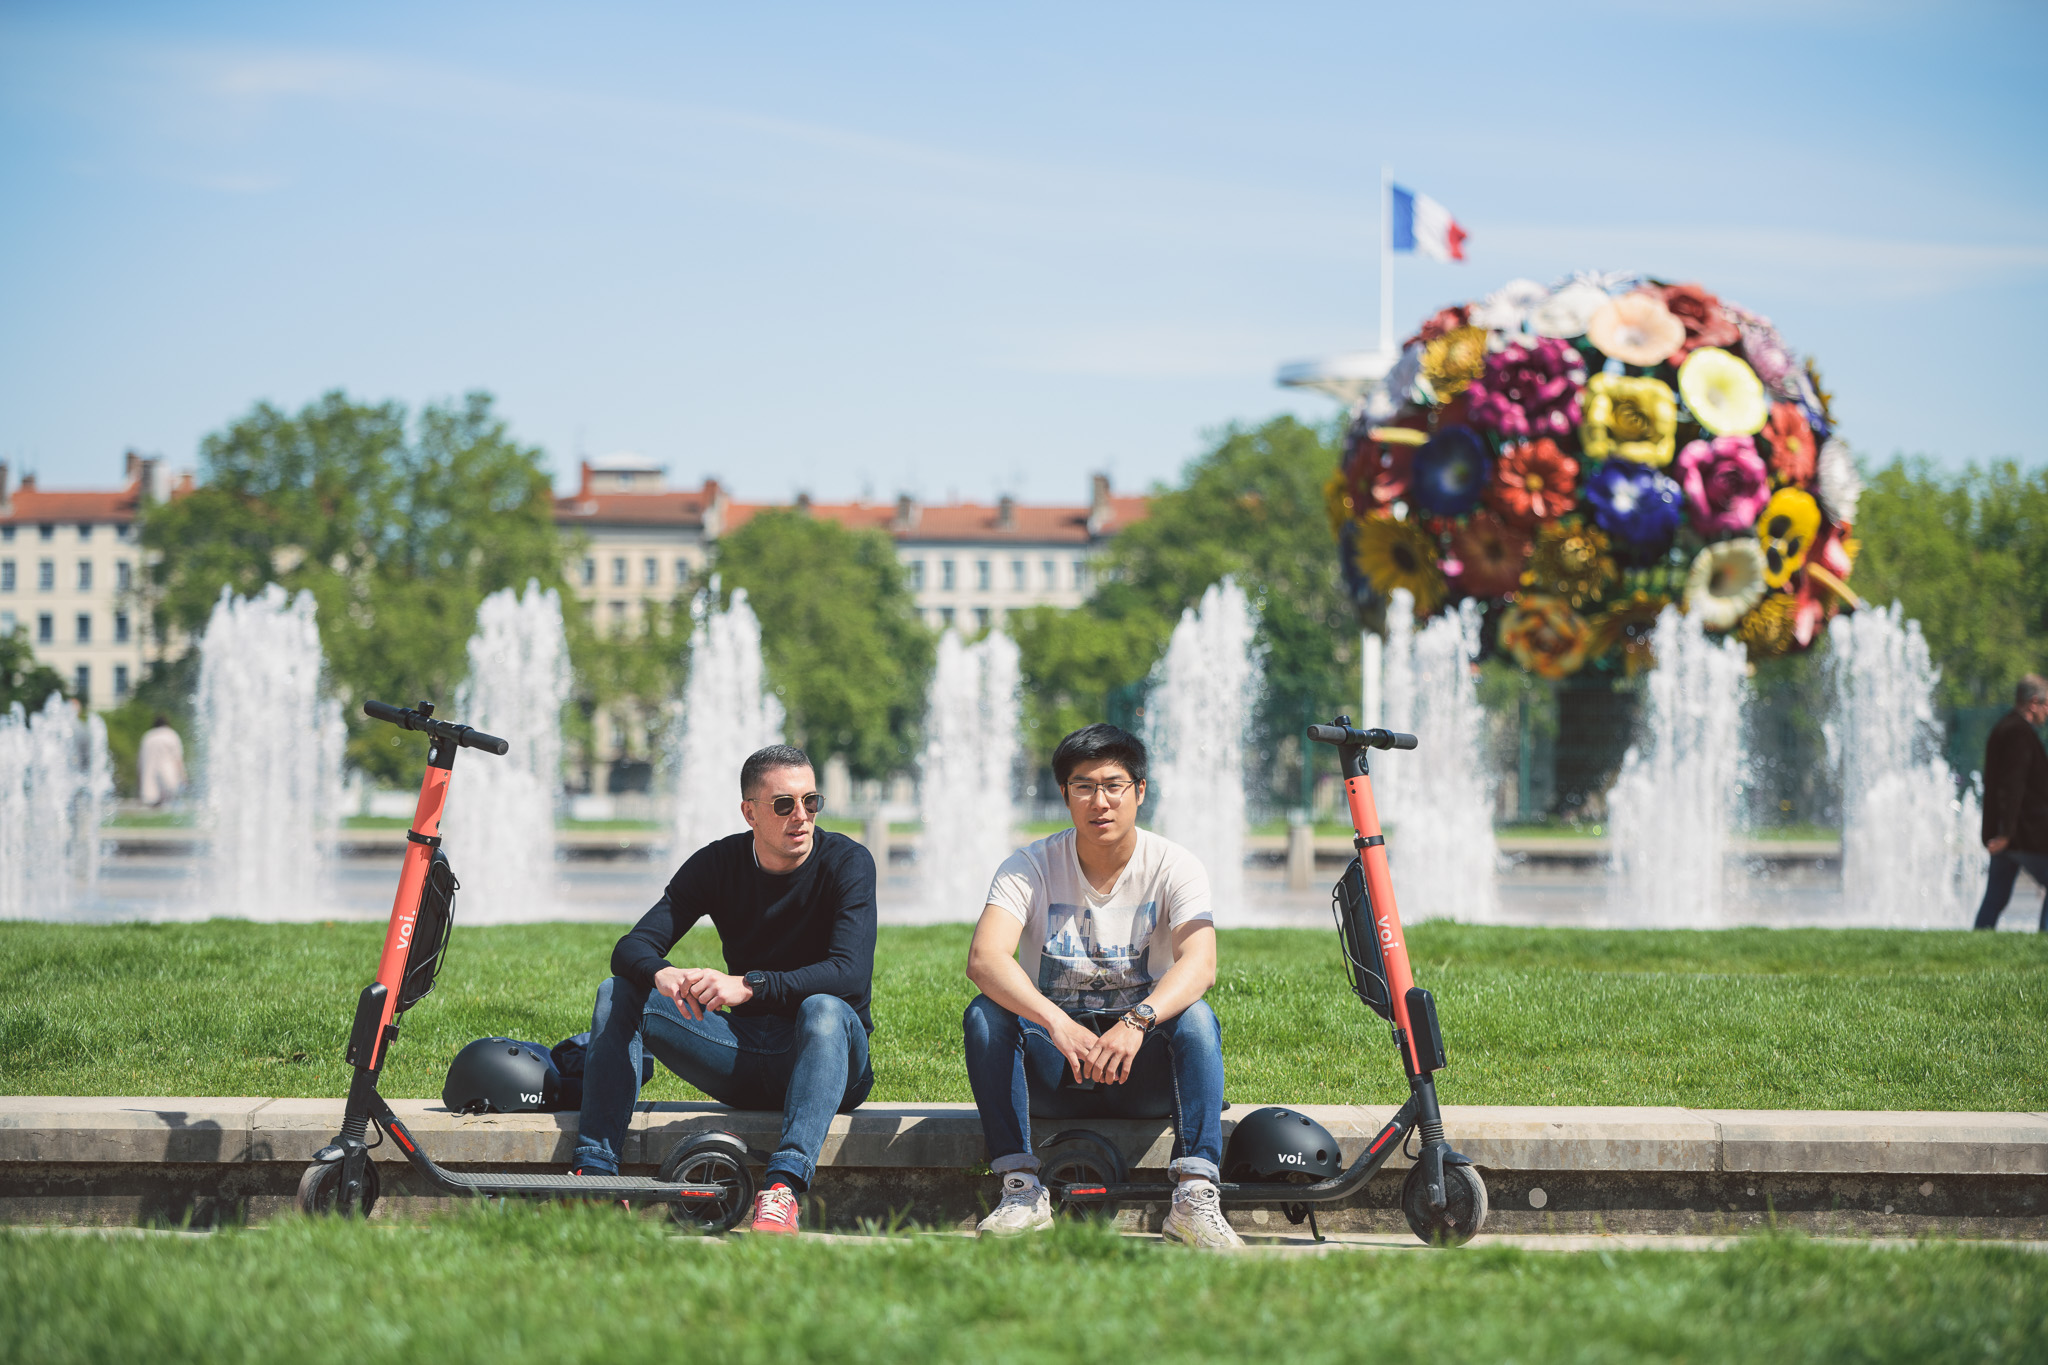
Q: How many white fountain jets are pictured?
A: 9